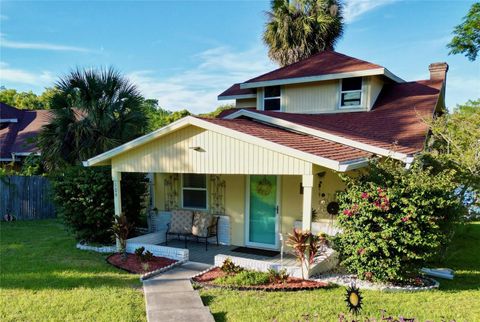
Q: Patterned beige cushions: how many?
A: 2